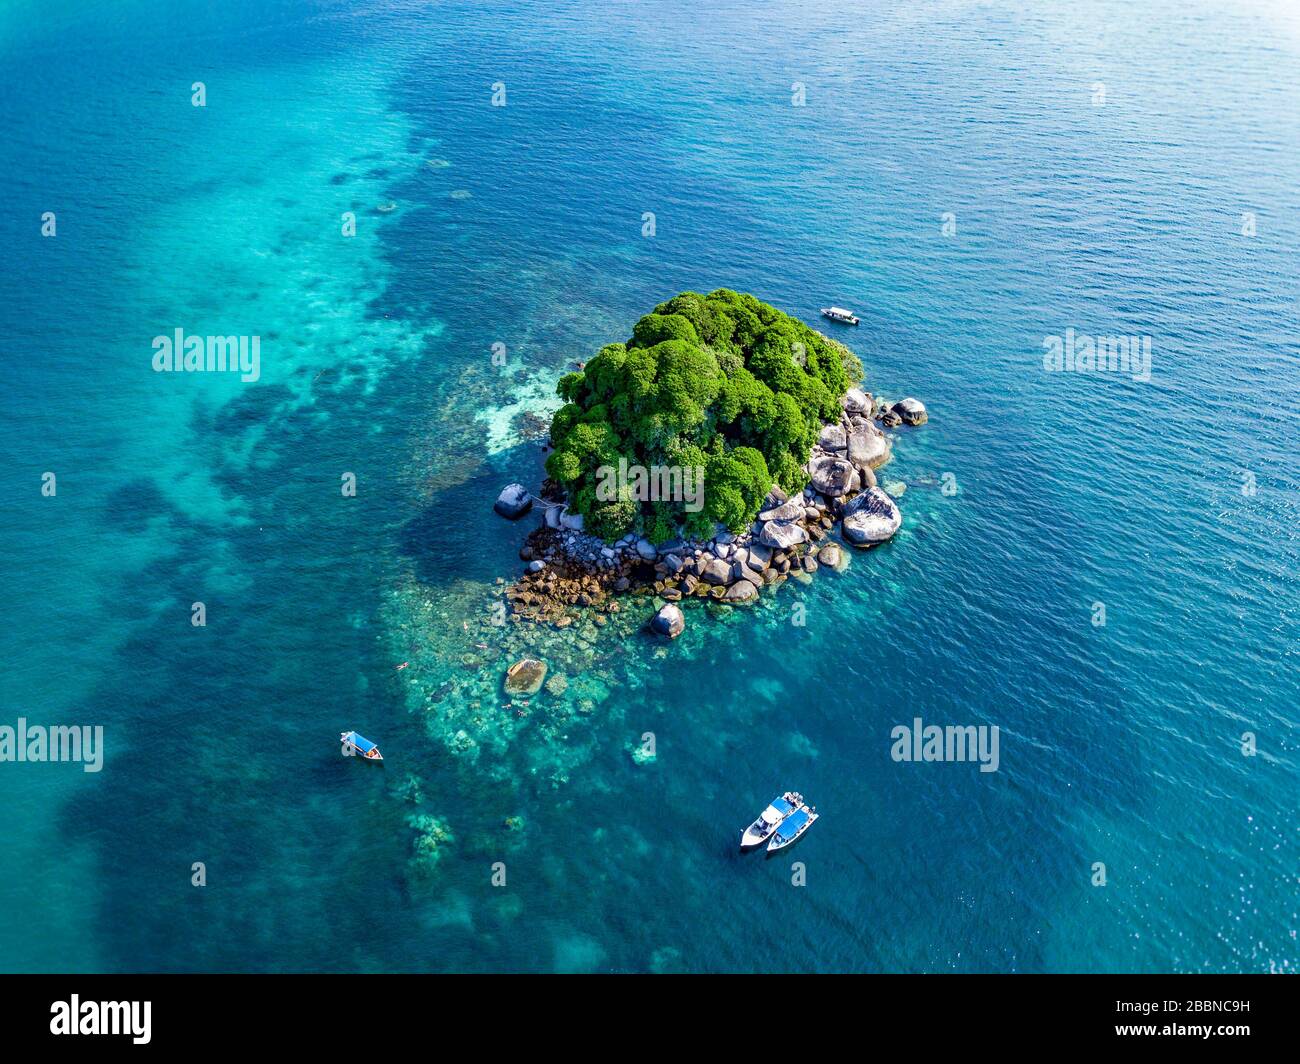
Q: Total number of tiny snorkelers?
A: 6